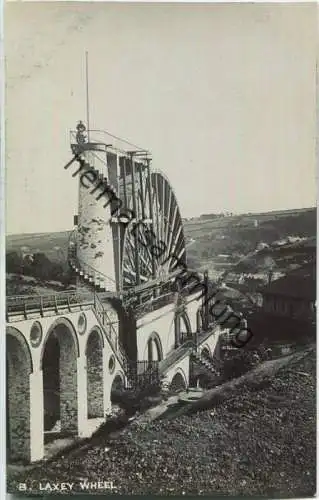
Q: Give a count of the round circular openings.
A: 3